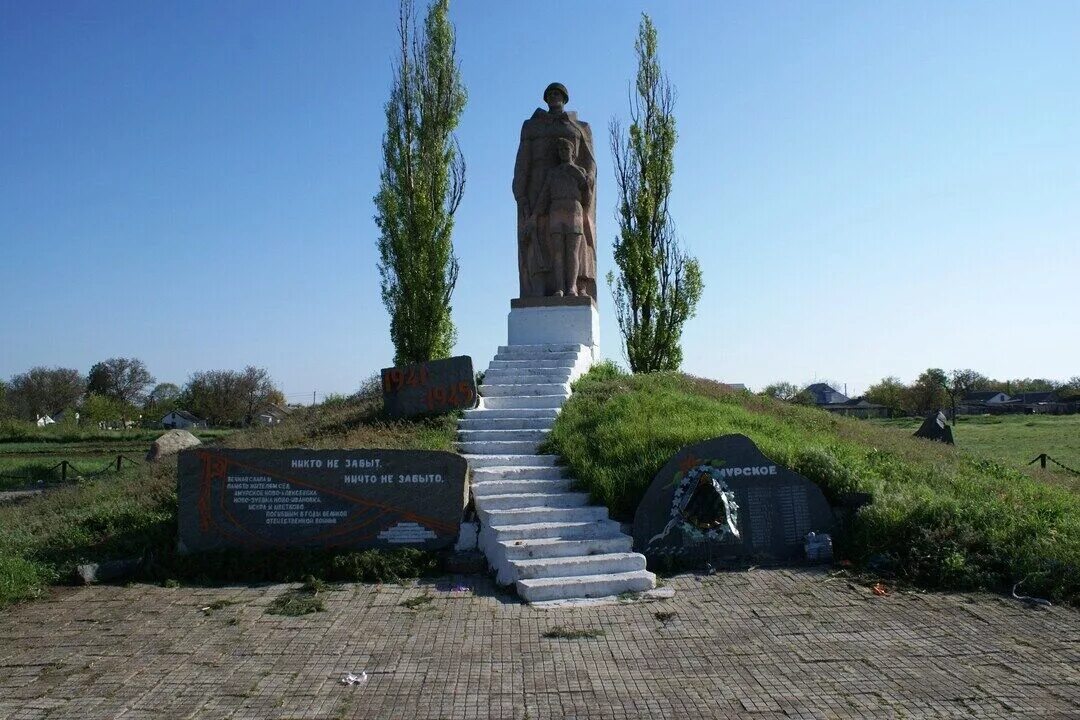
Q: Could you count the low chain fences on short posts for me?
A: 2